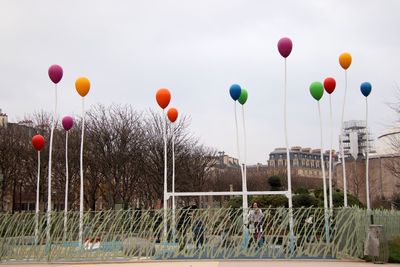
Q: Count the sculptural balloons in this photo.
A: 13